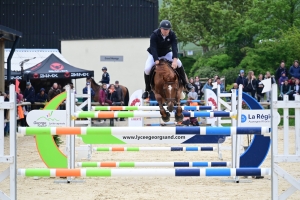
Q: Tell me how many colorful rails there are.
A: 6